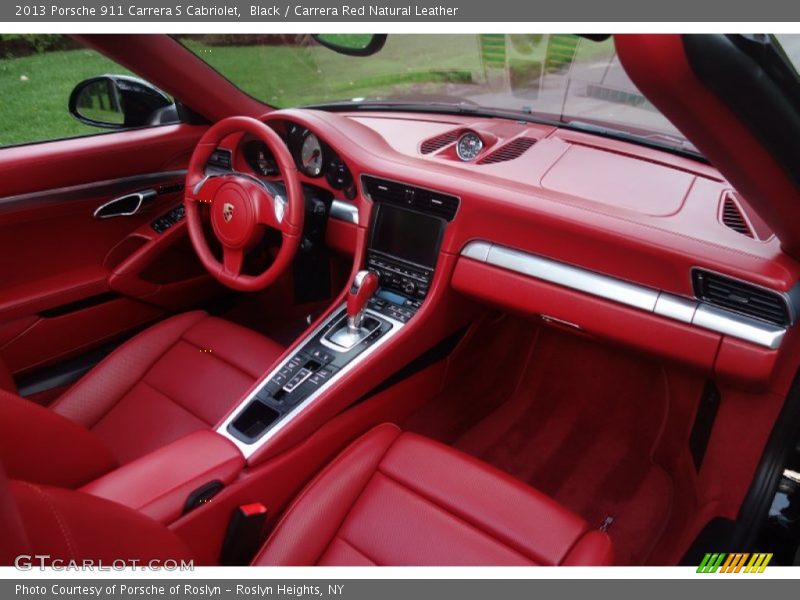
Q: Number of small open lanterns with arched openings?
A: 0